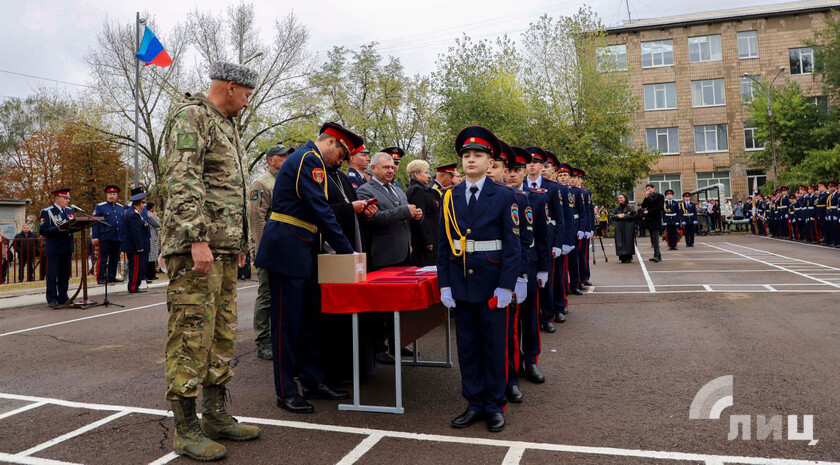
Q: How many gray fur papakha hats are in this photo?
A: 1